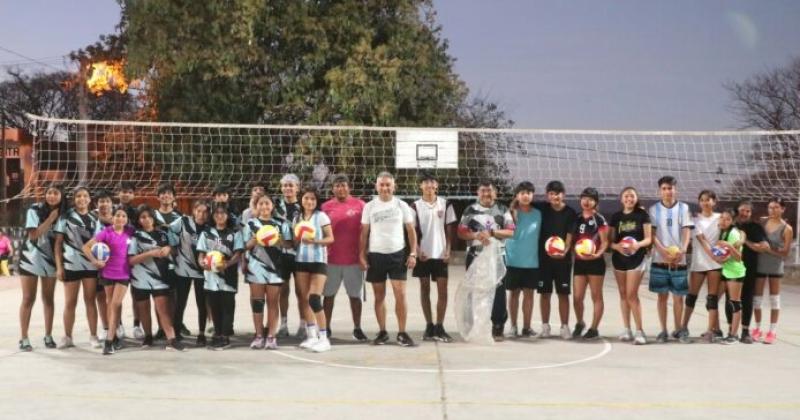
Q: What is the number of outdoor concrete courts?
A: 1